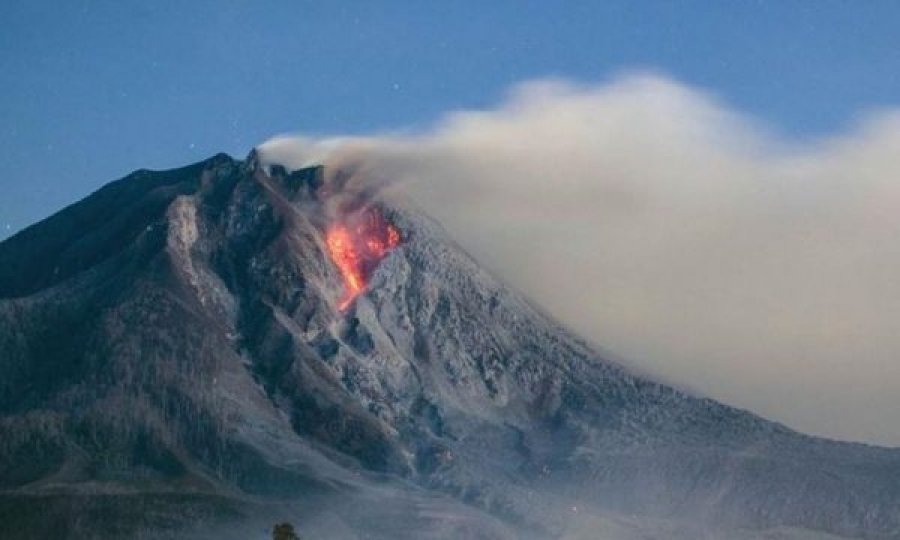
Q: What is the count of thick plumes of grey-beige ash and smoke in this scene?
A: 1